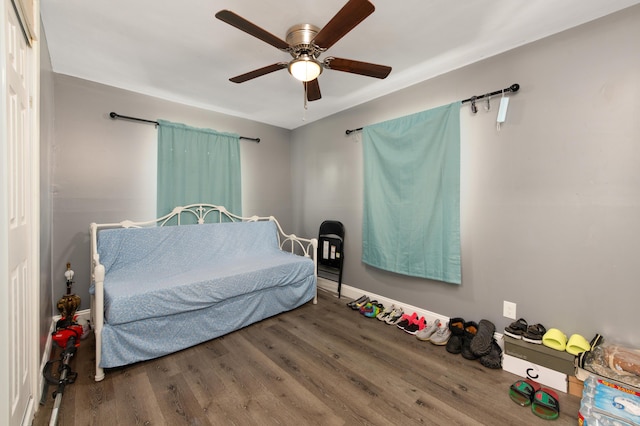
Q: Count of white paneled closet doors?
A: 1